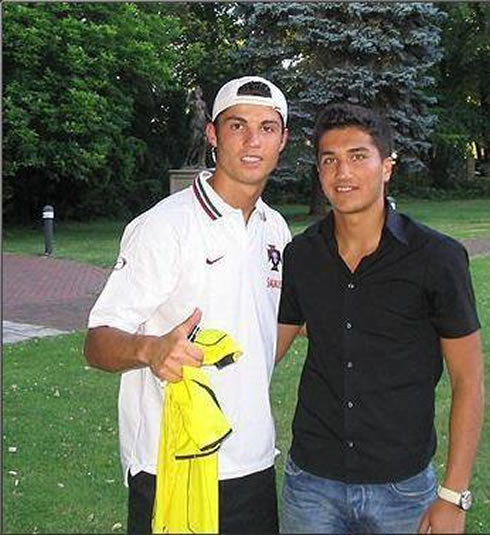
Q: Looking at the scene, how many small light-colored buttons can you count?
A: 5